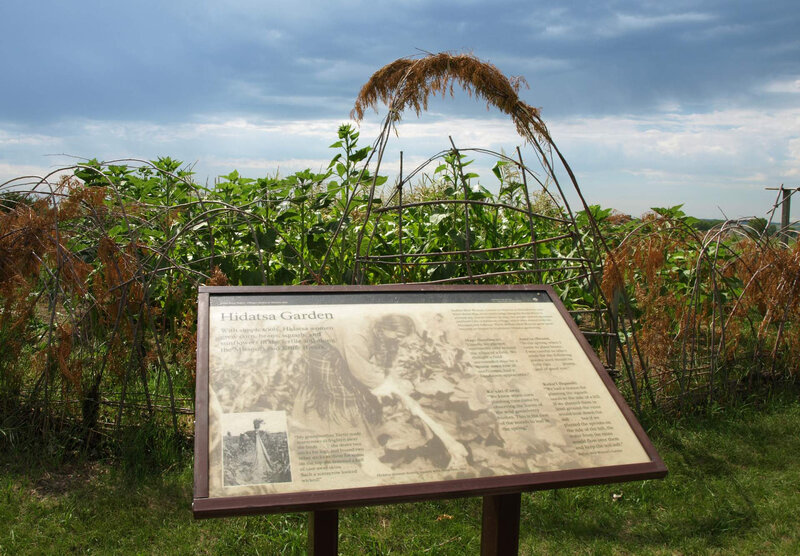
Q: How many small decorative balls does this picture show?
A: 0